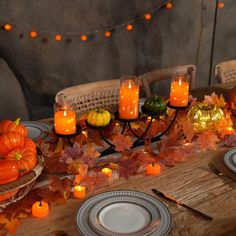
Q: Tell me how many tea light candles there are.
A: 4